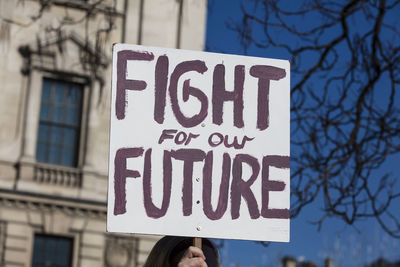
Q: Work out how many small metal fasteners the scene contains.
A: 4